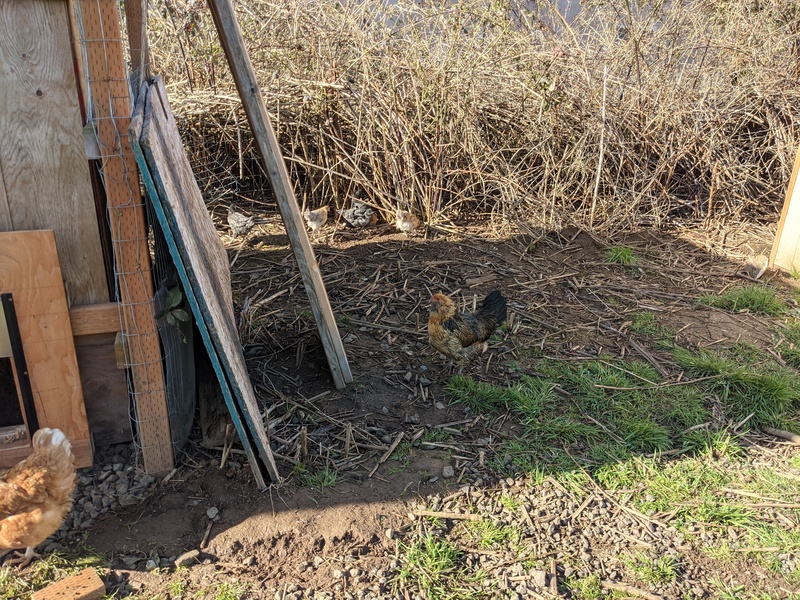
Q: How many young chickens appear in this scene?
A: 4